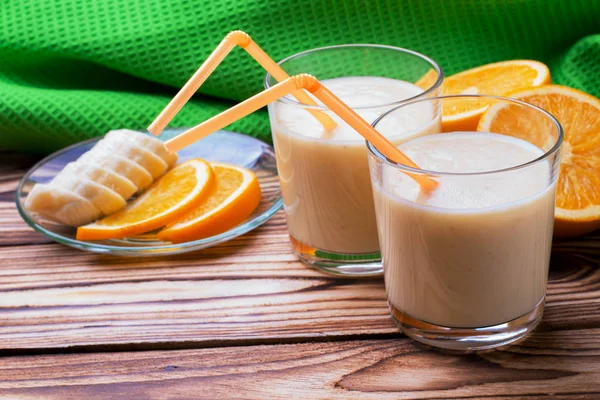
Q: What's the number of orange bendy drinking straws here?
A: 2